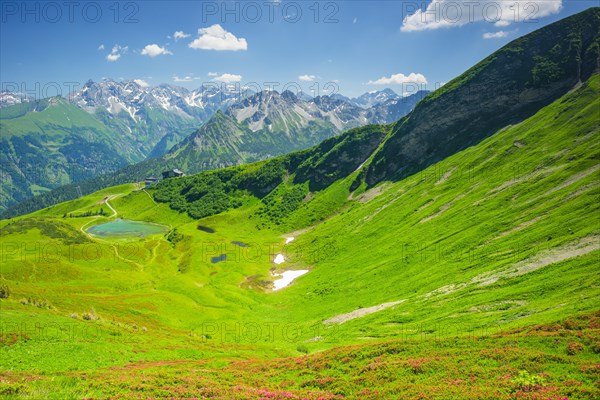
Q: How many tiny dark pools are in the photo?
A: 3